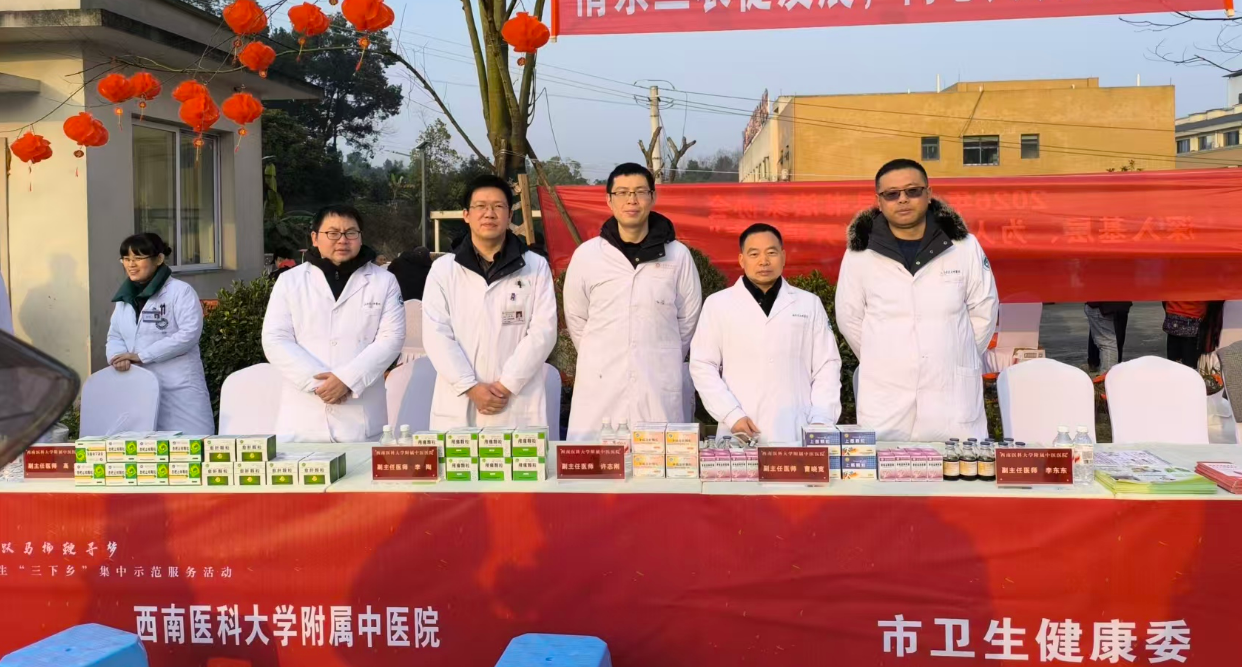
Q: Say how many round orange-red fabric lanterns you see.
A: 12